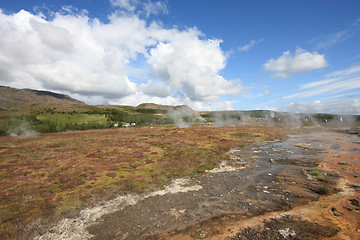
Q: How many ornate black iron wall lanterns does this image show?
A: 0